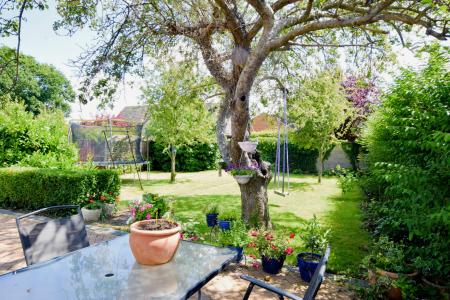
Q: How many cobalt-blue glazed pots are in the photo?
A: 5